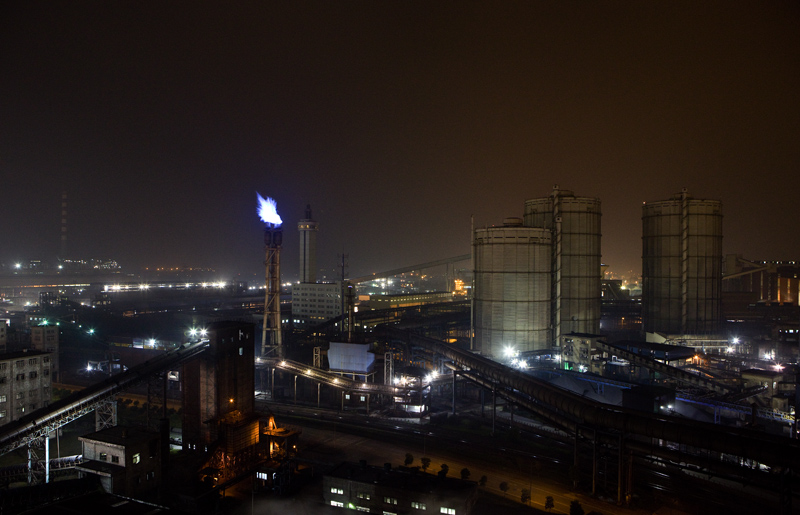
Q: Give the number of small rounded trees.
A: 9